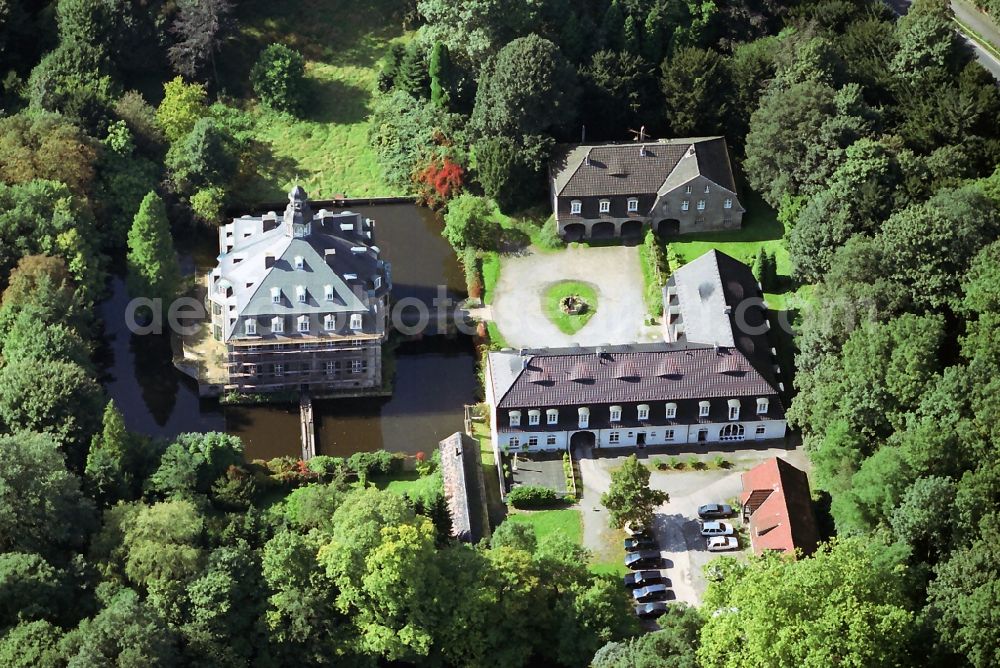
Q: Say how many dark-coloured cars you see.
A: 6